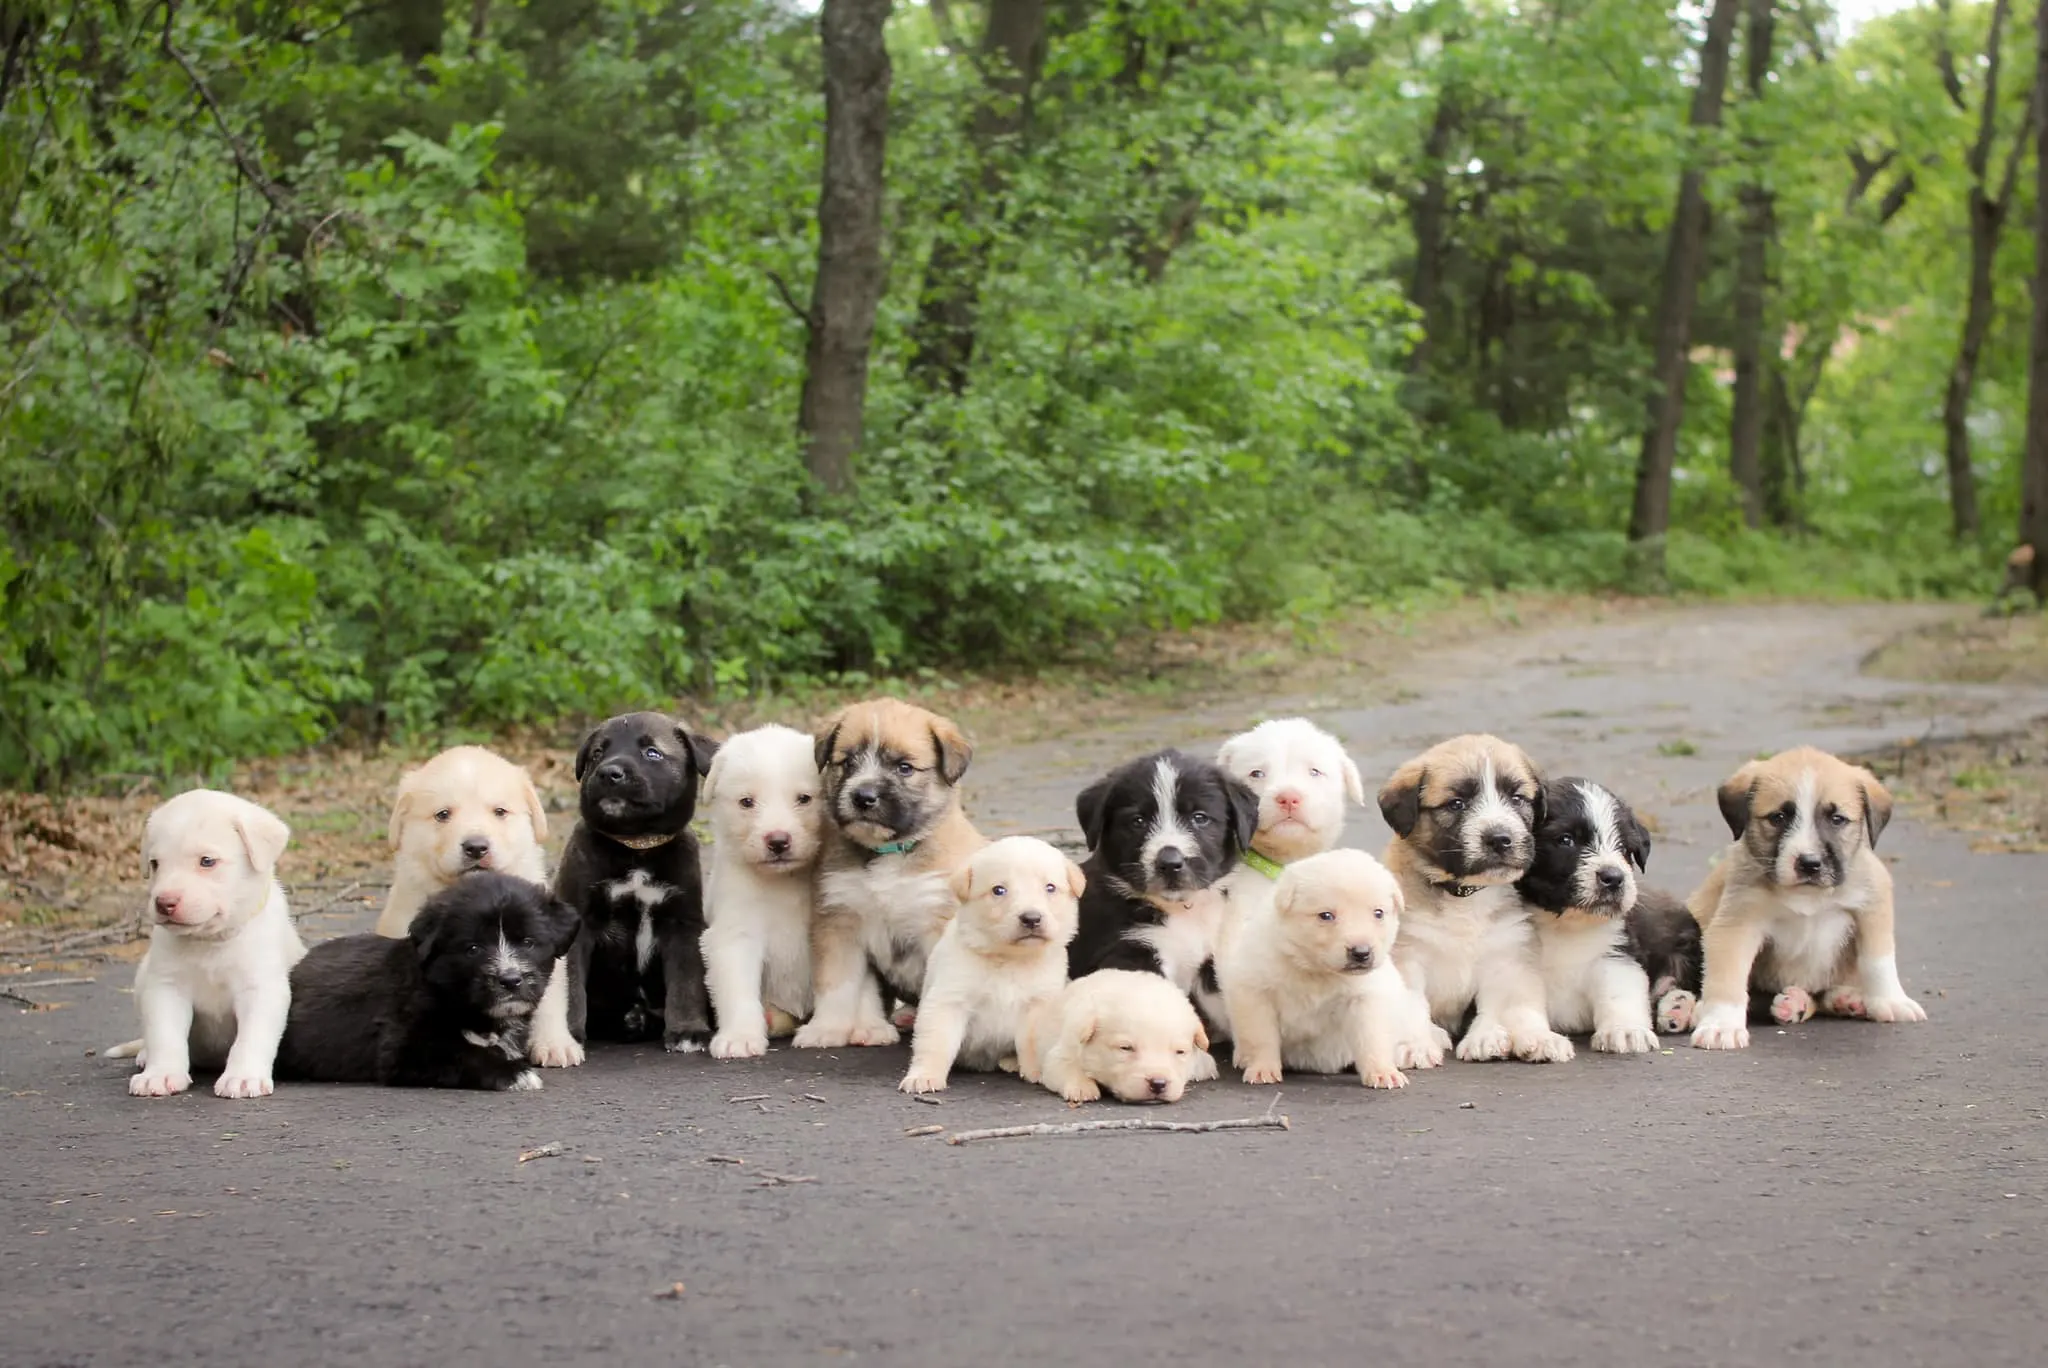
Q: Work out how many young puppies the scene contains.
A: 14